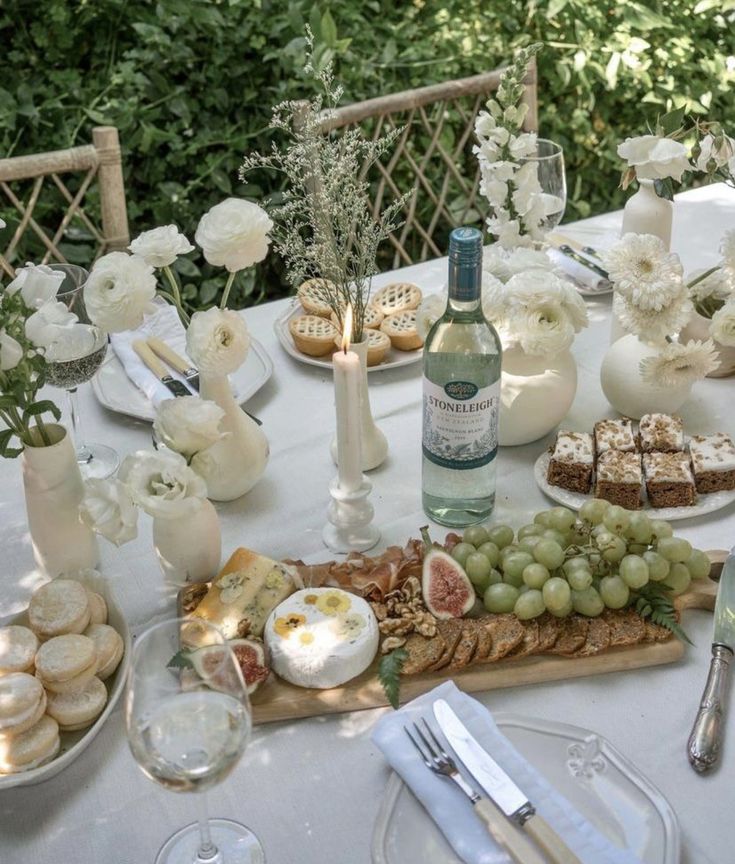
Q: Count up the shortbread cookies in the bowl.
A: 8